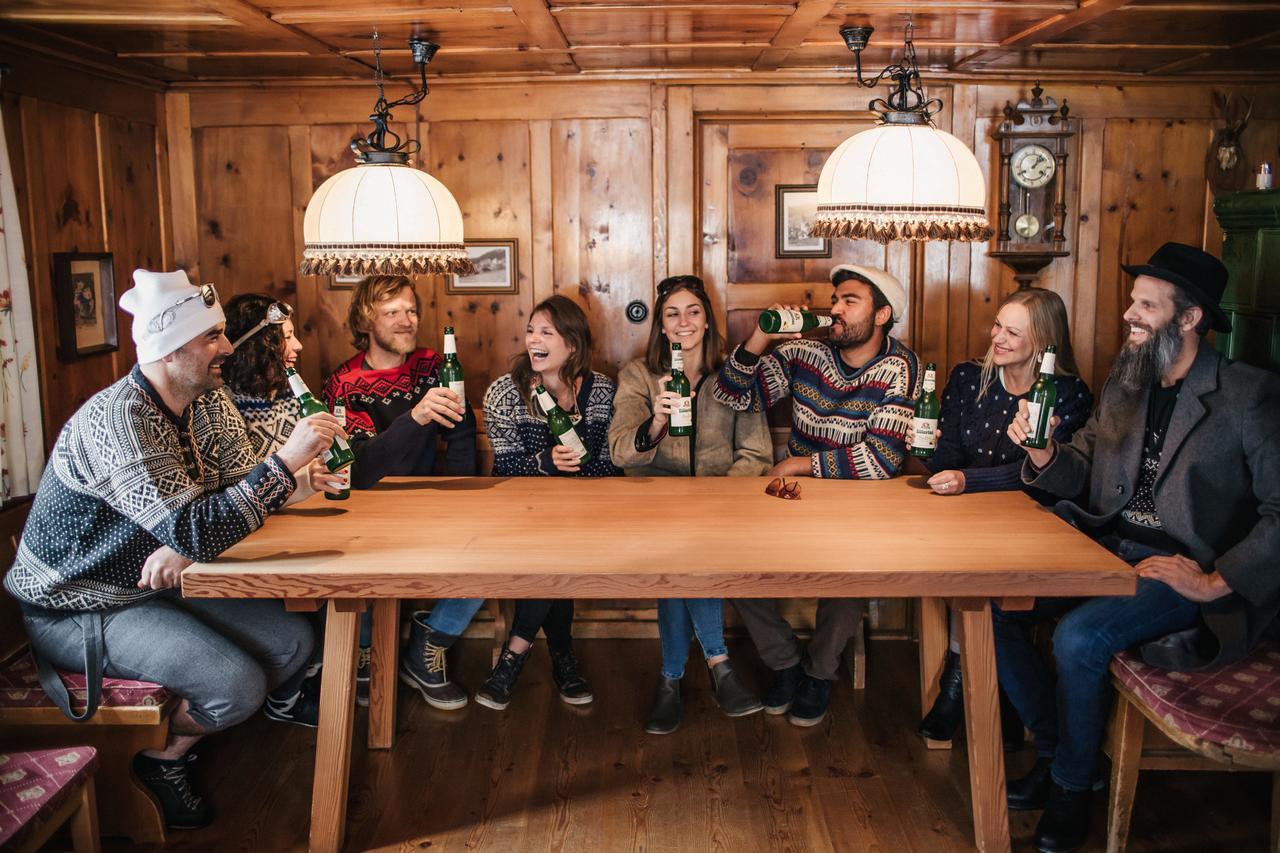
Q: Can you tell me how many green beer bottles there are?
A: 8